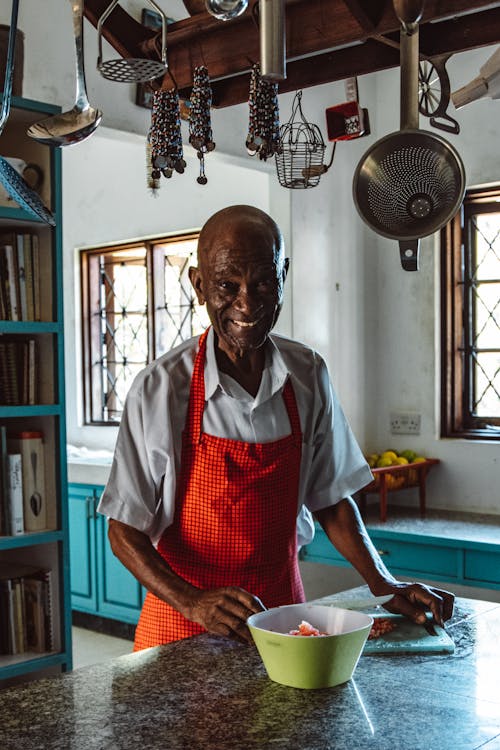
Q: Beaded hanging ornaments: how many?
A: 3